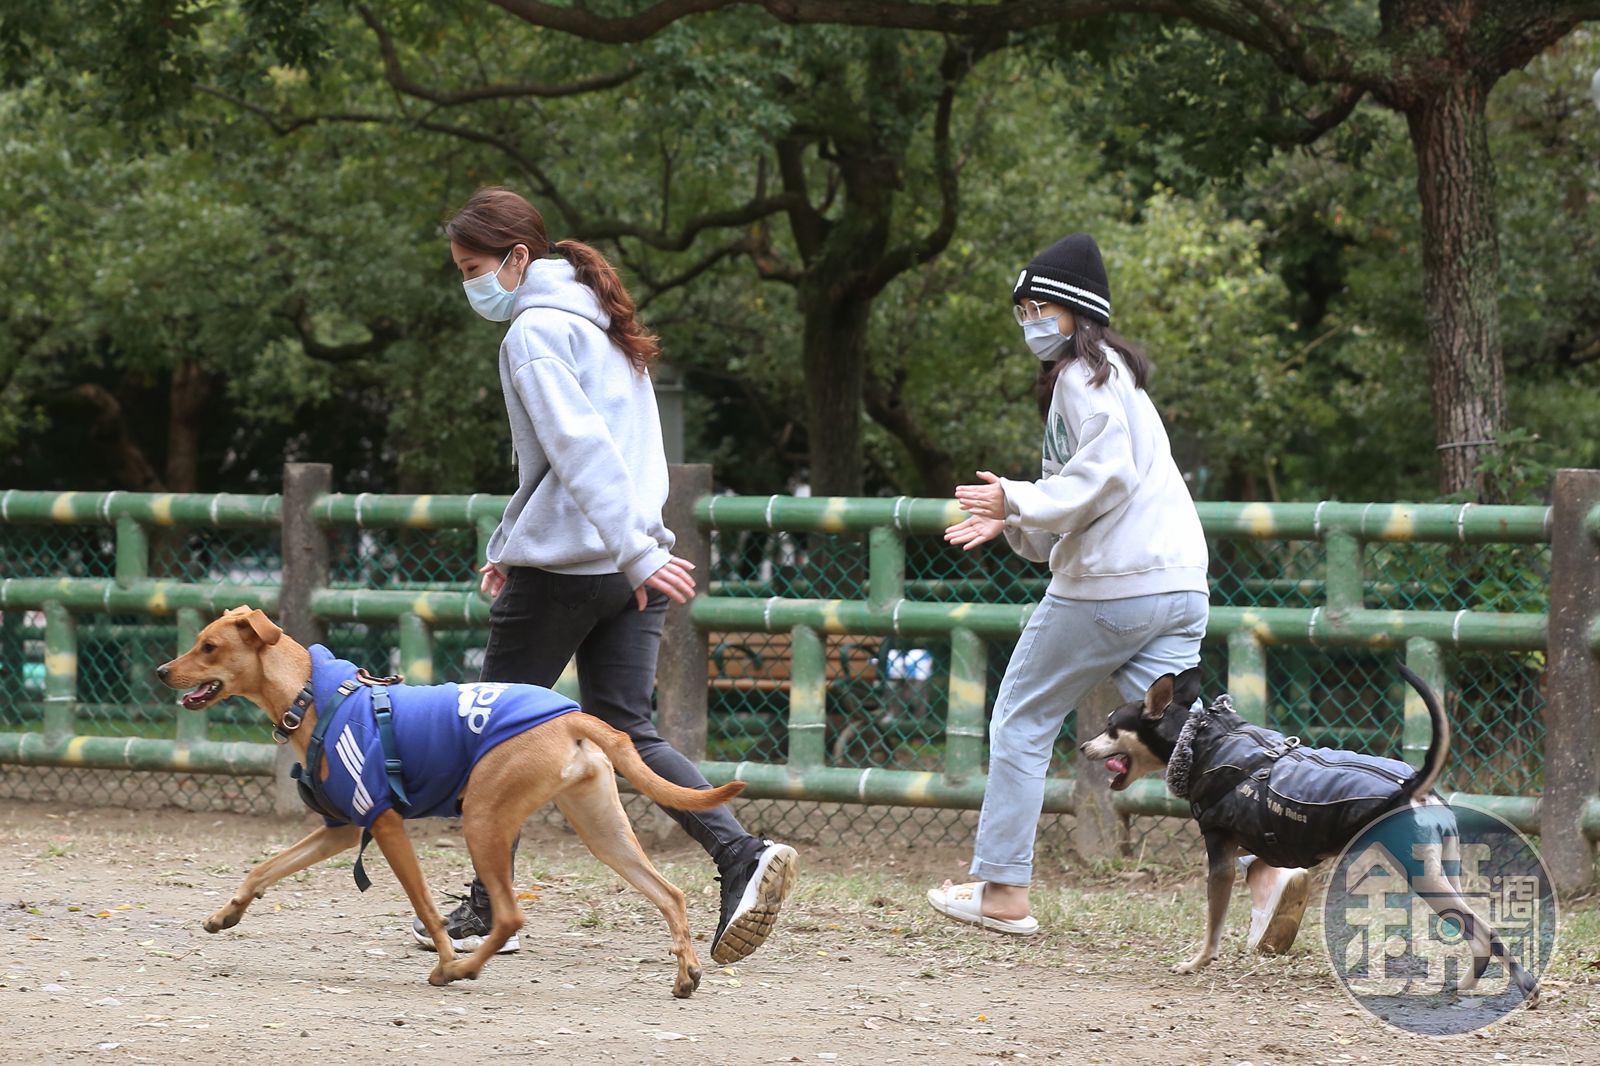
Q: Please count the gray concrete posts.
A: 4